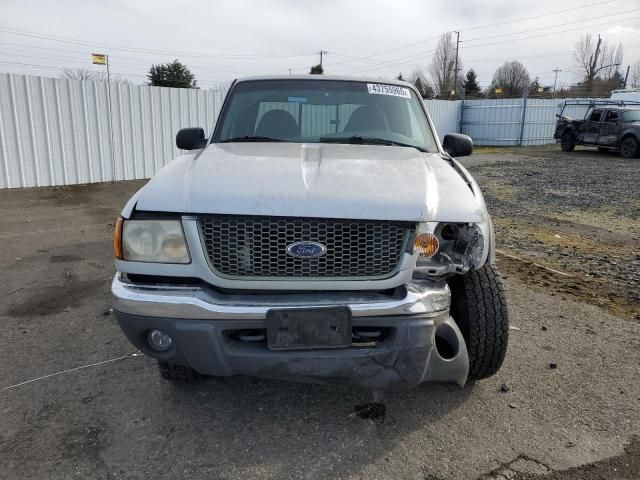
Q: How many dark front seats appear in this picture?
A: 2